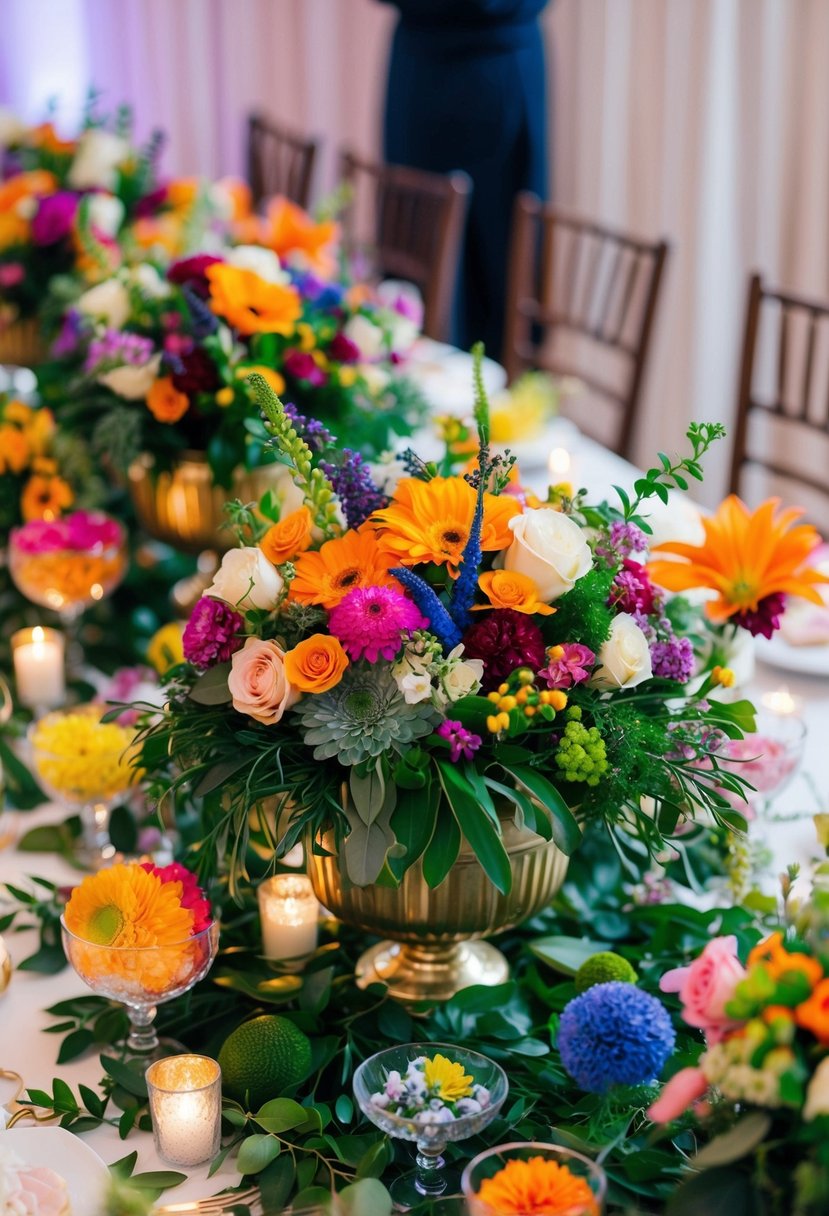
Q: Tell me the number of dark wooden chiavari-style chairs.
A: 4